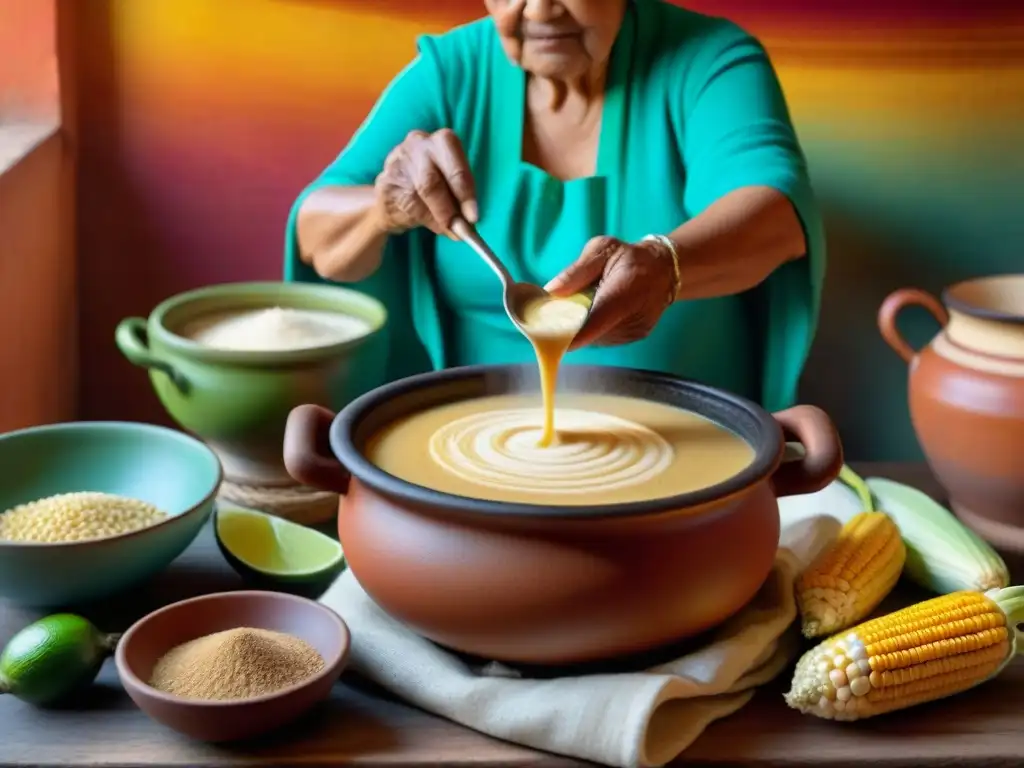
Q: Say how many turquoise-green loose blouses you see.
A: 1